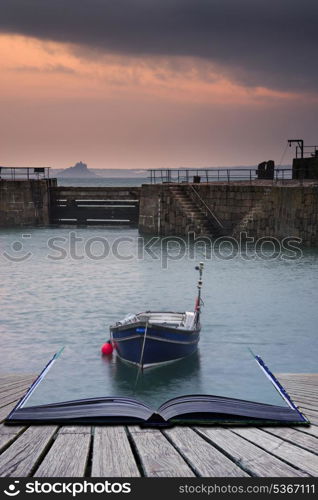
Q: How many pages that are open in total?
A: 2